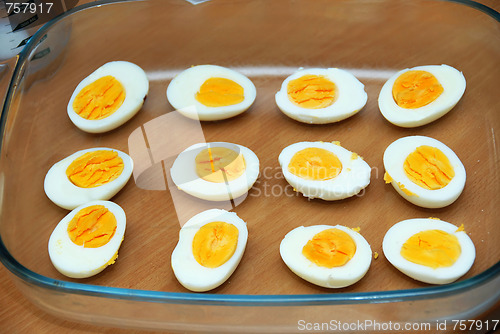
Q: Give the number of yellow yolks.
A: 12